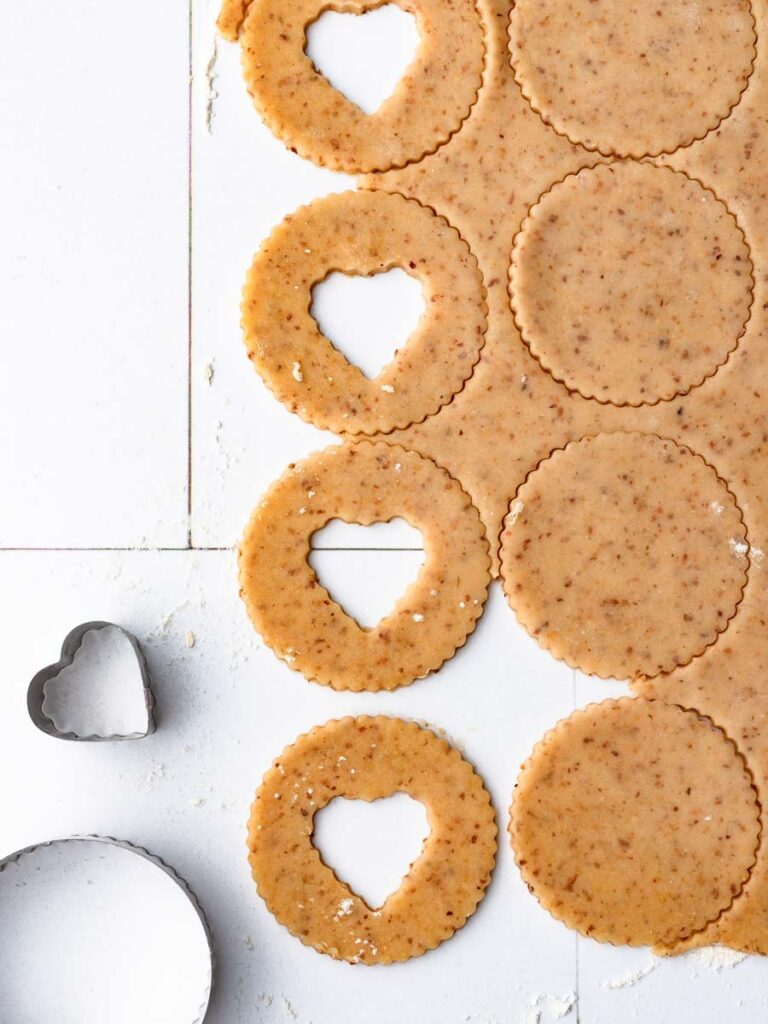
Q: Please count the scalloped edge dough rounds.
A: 8